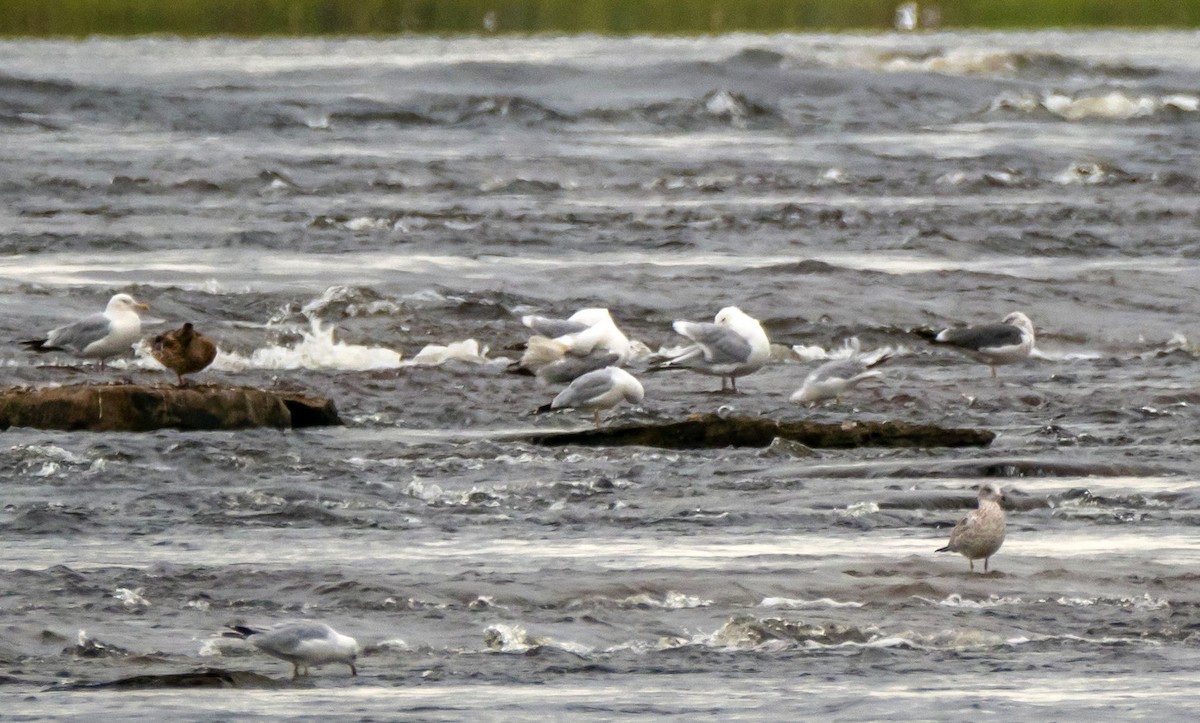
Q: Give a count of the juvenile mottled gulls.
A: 1